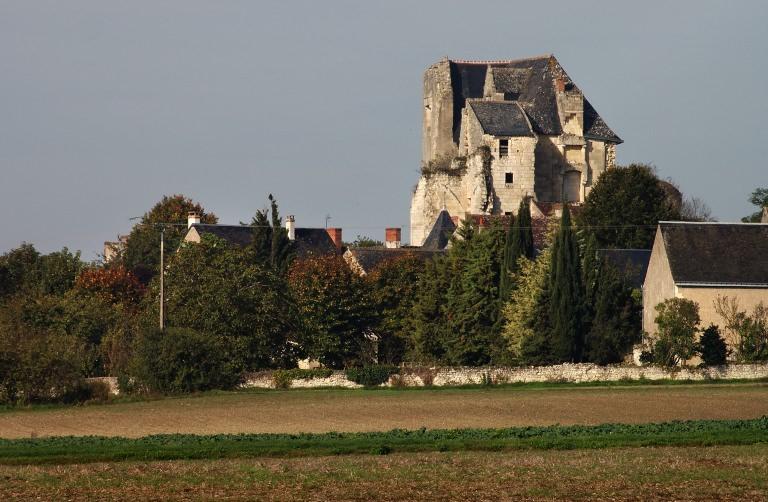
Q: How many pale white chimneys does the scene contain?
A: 2